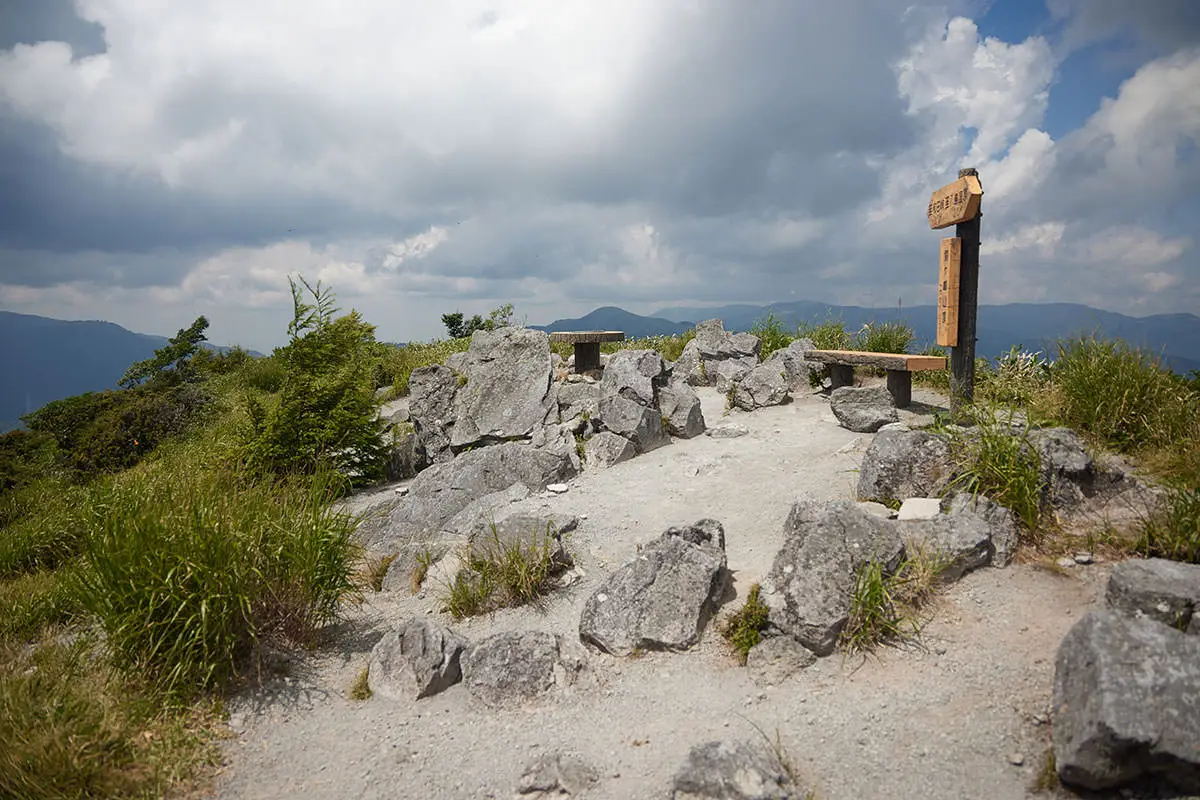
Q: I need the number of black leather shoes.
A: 0